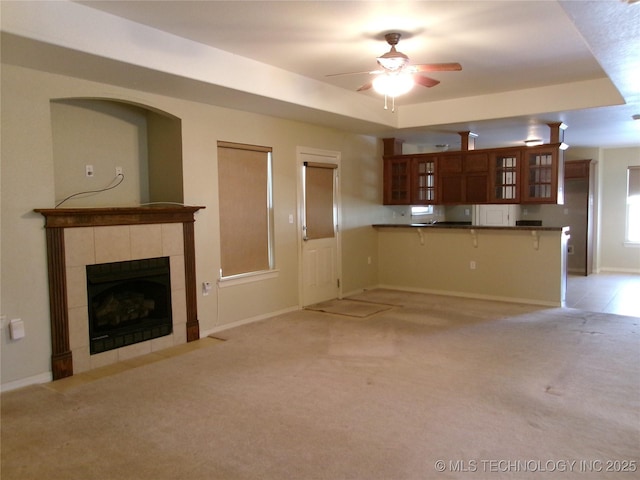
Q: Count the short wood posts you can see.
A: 3